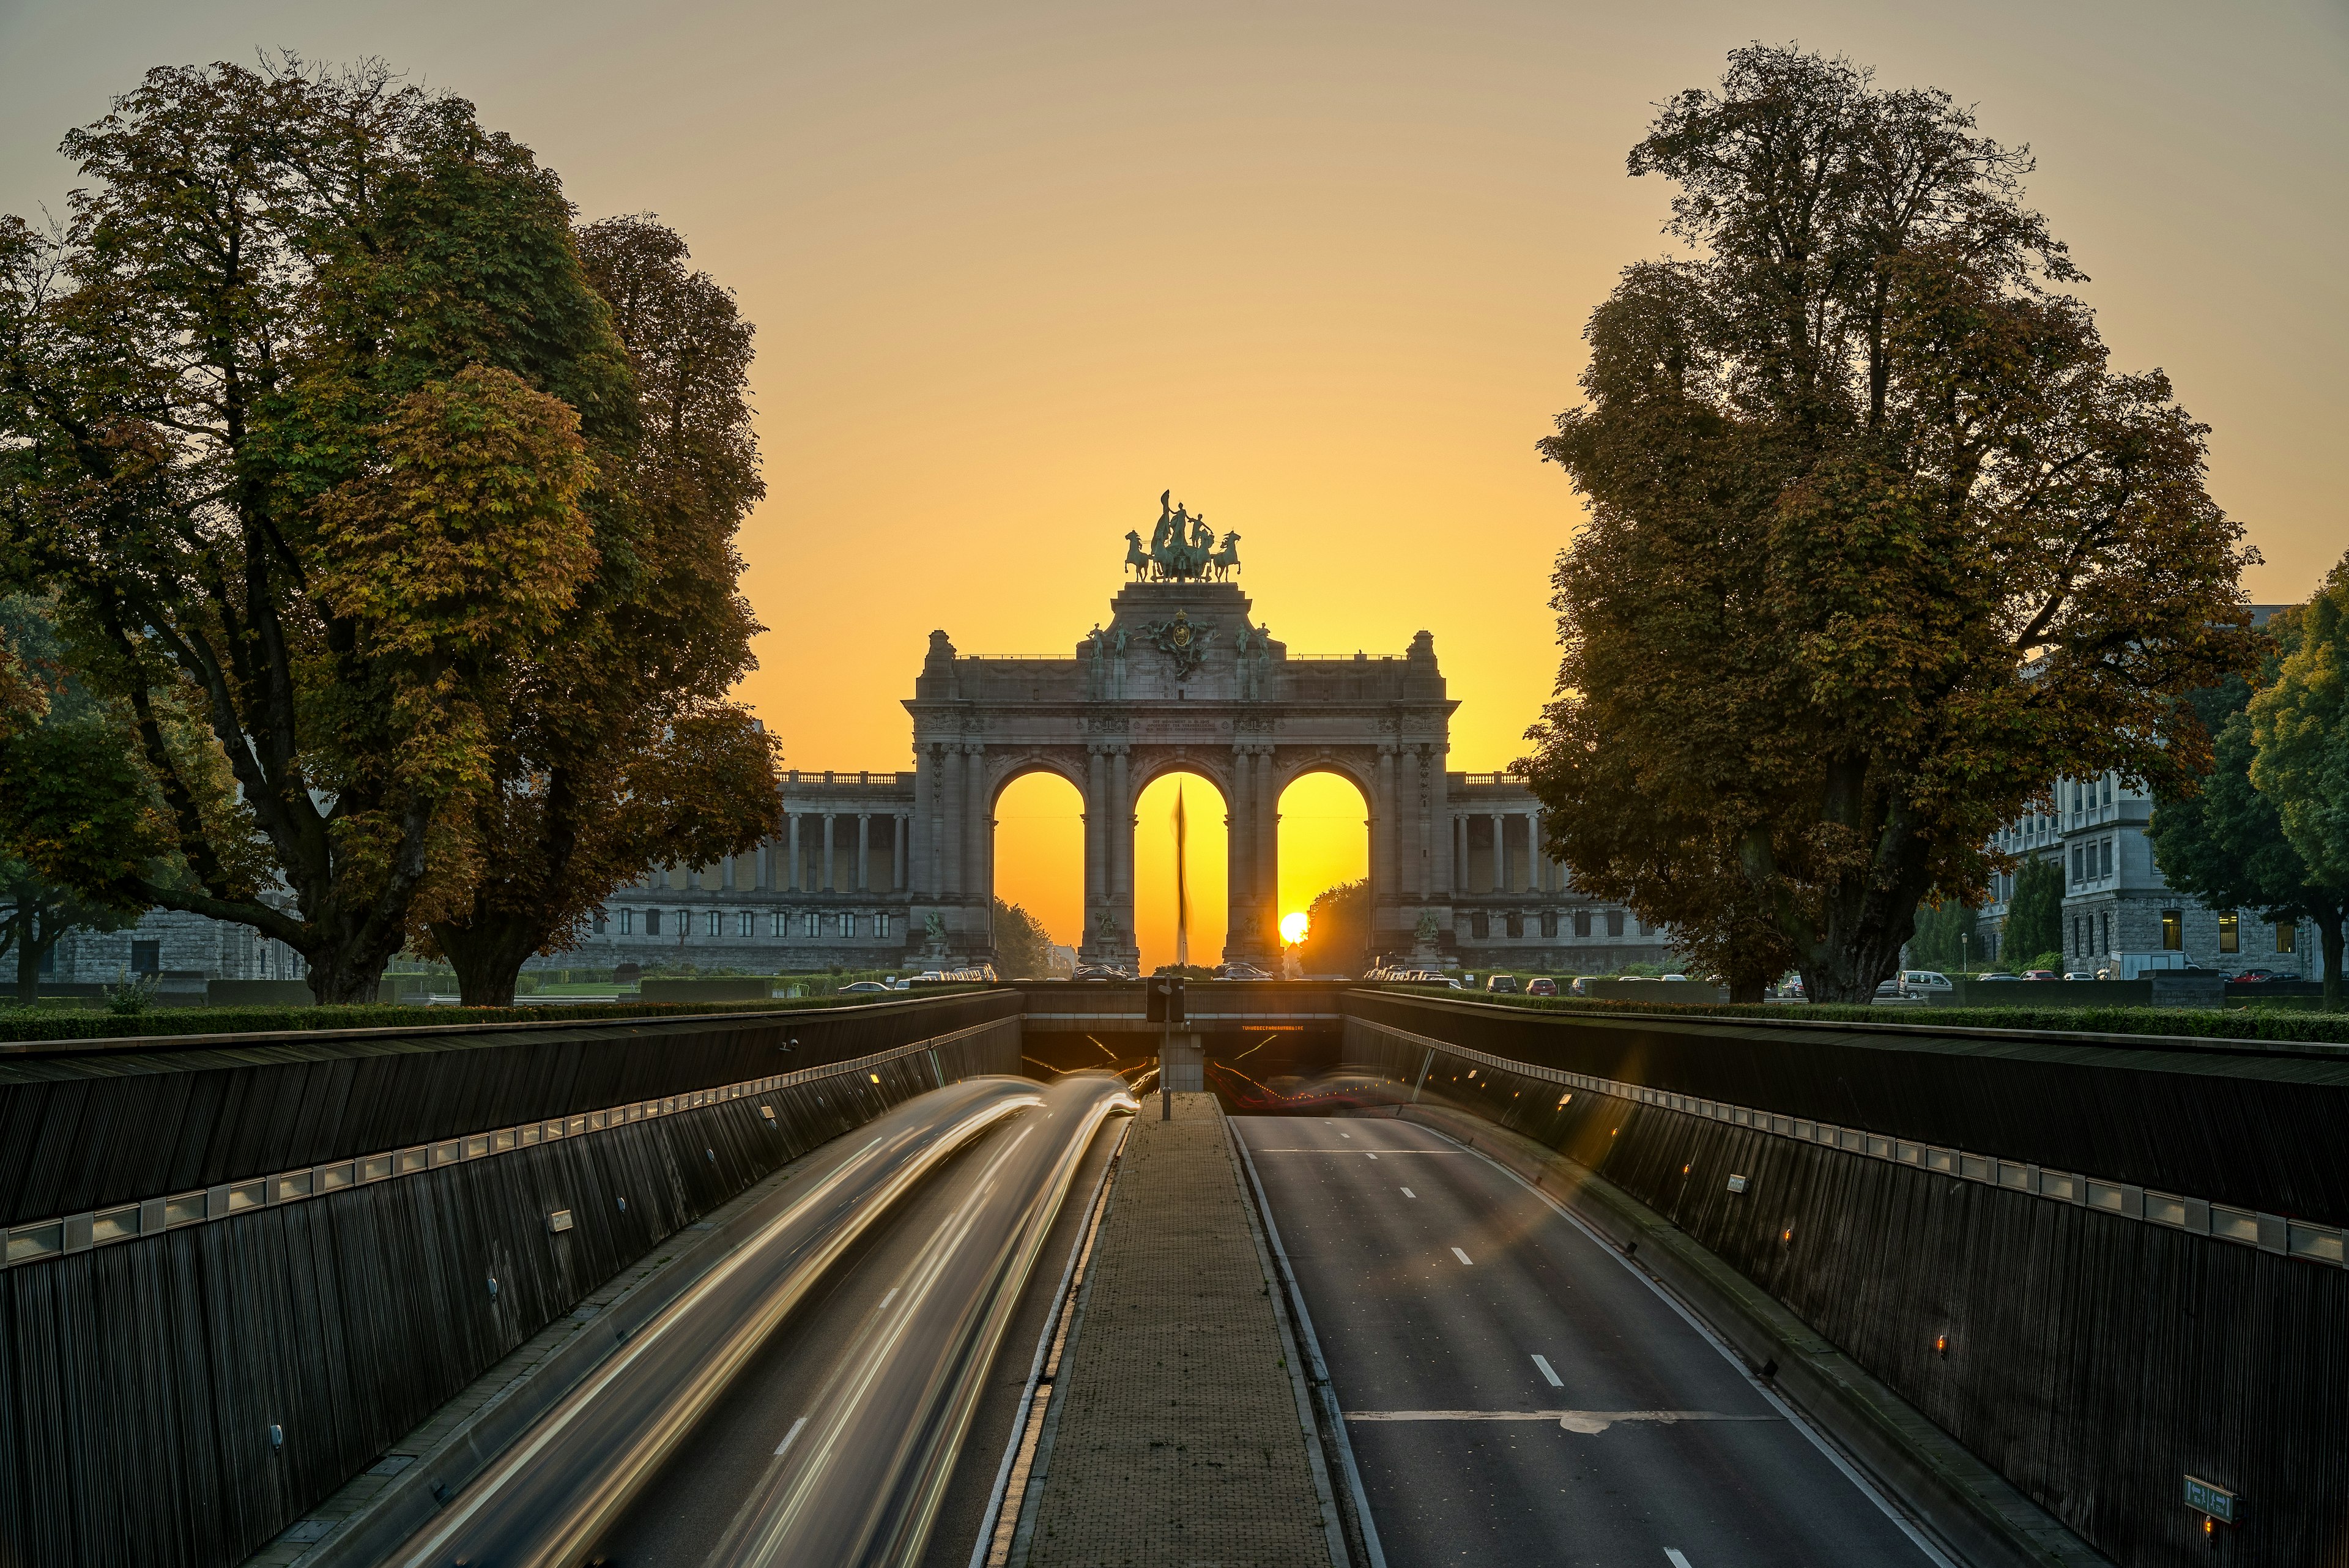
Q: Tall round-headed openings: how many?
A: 3